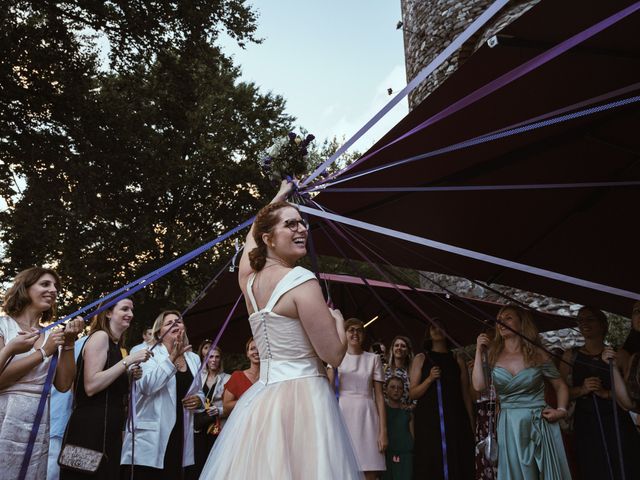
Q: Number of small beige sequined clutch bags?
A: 1